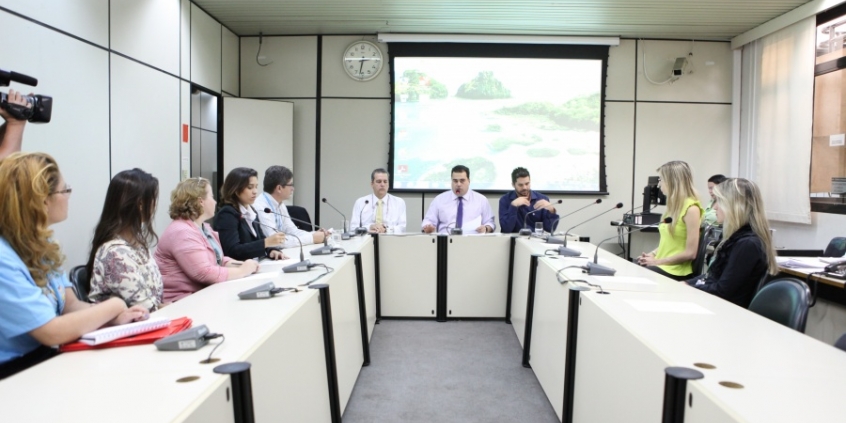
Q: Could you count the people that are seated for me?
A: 11